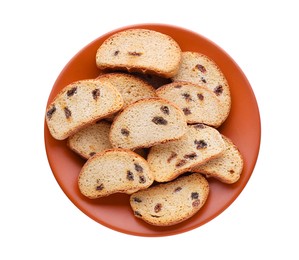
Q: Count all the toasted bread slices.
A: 11